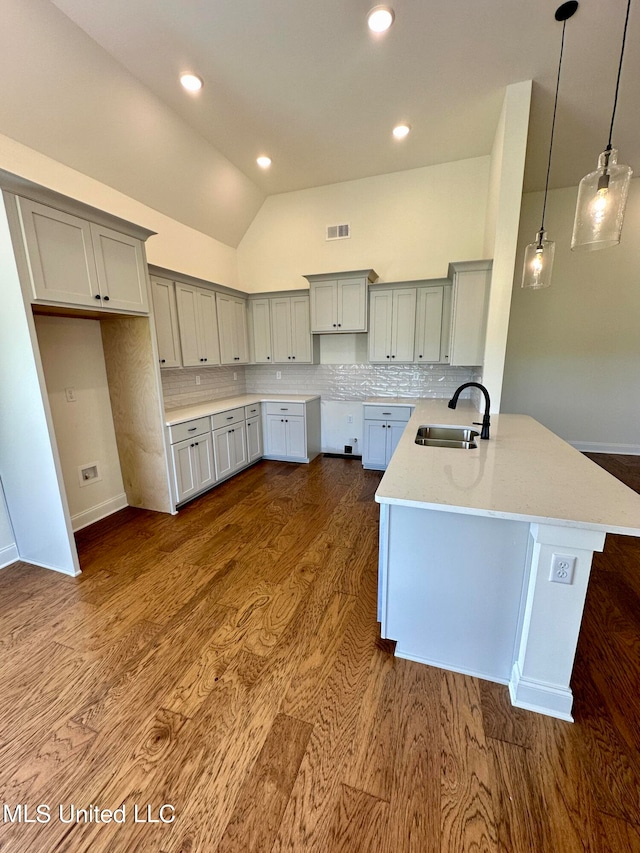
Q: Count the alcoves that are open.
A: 2